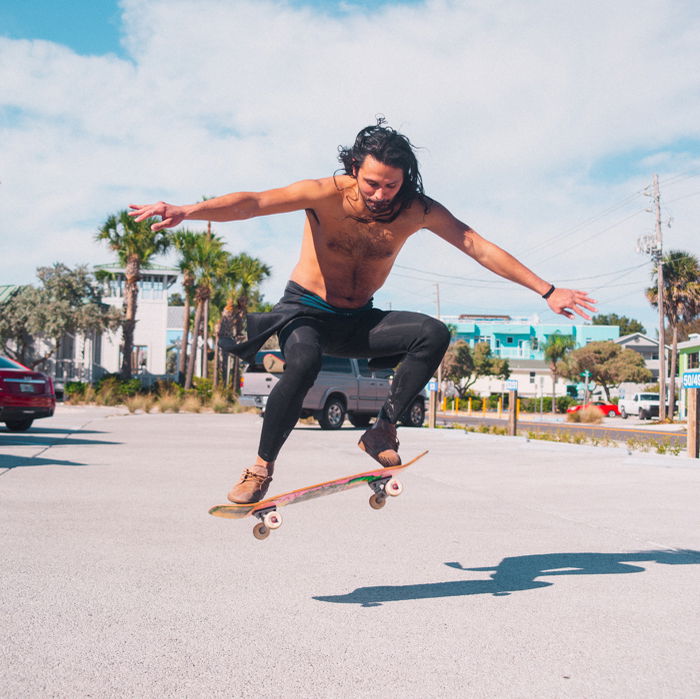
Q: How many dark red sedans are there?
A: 1